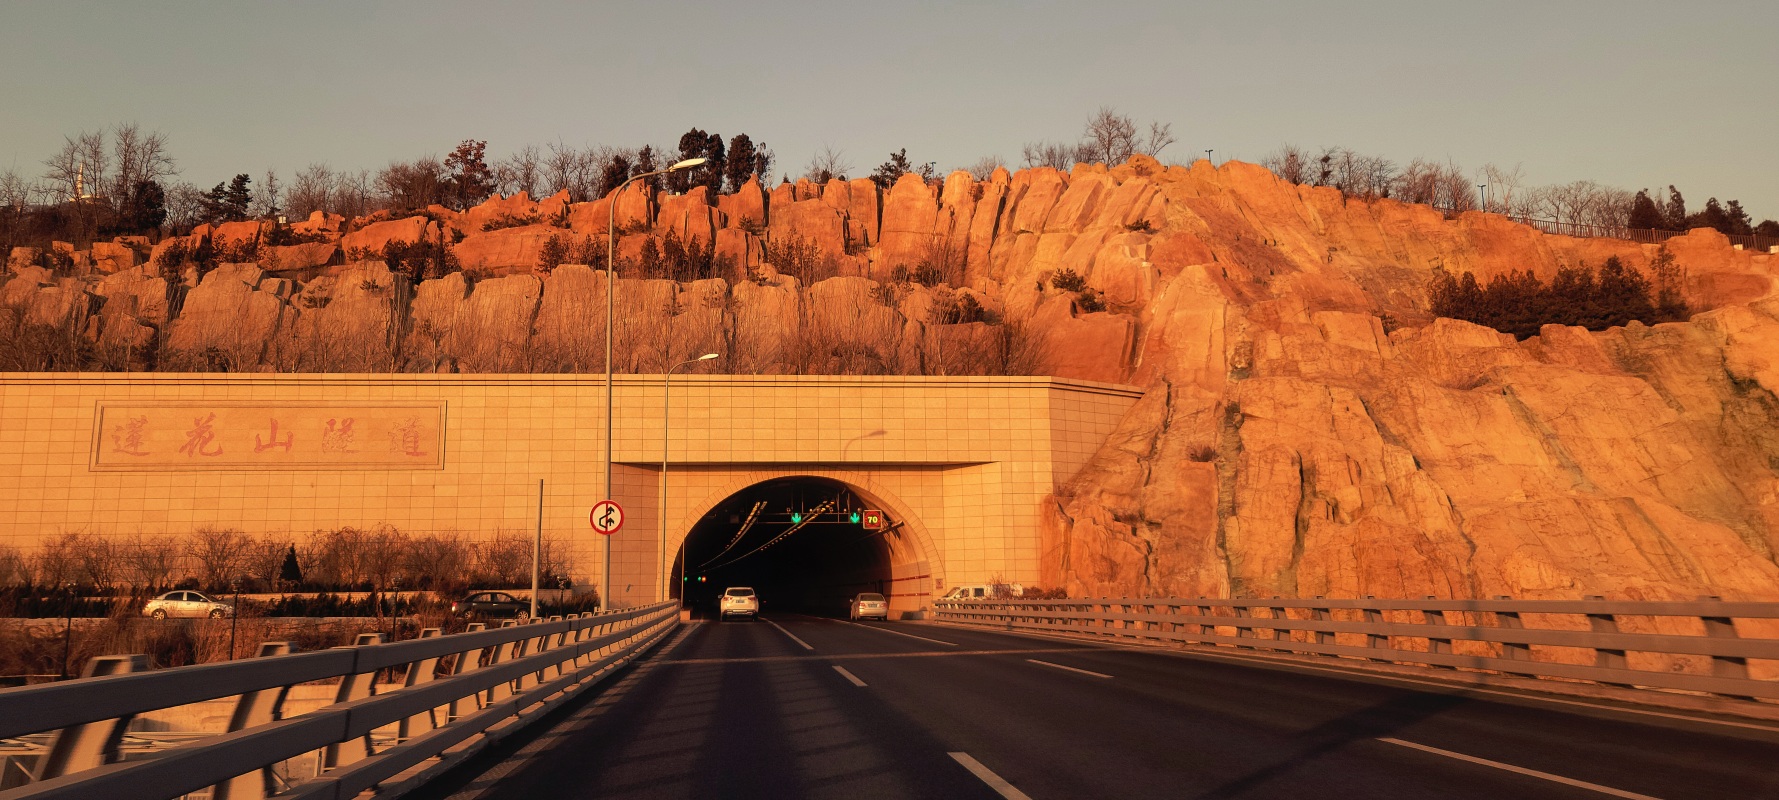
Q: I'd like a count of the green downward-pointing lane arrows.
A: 2